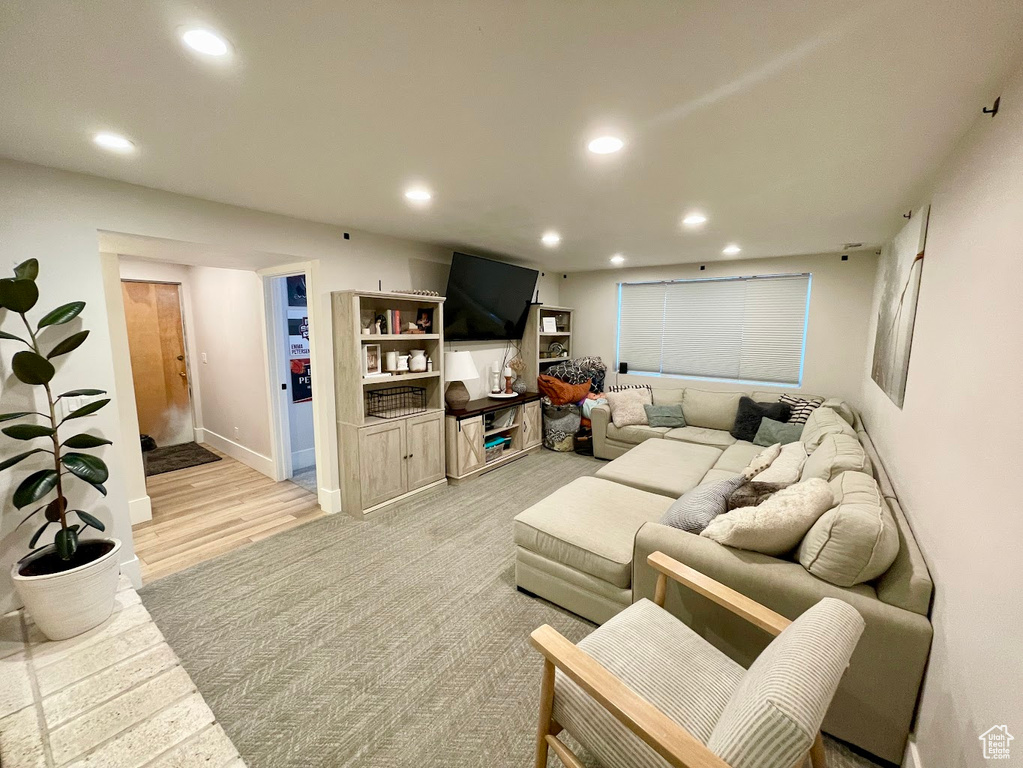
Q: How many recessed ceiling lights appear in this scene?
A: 8